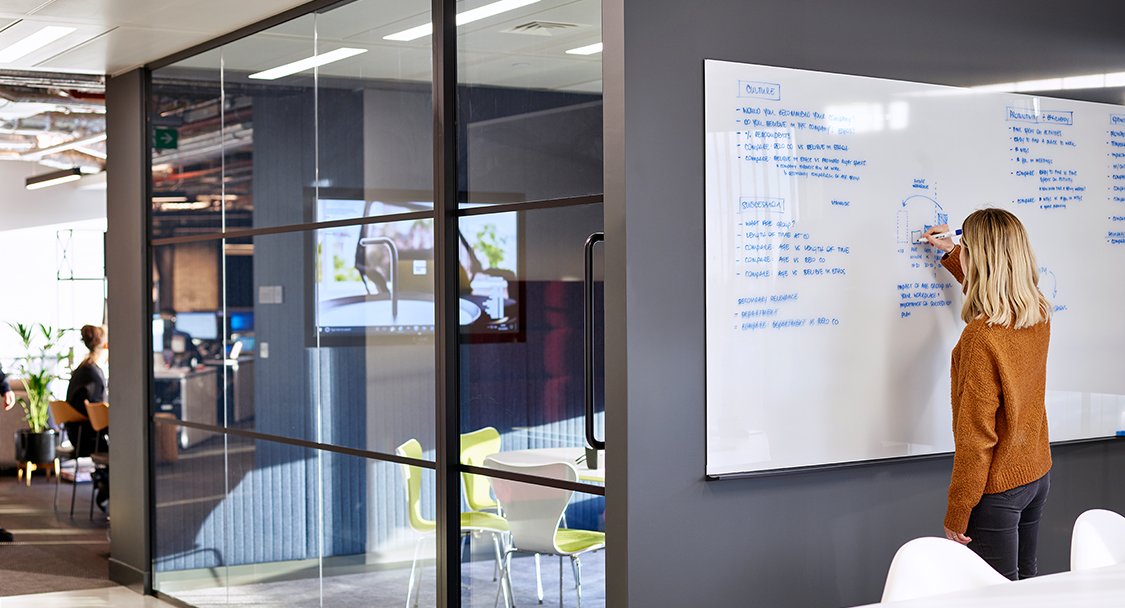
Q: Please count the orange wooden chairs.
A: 2